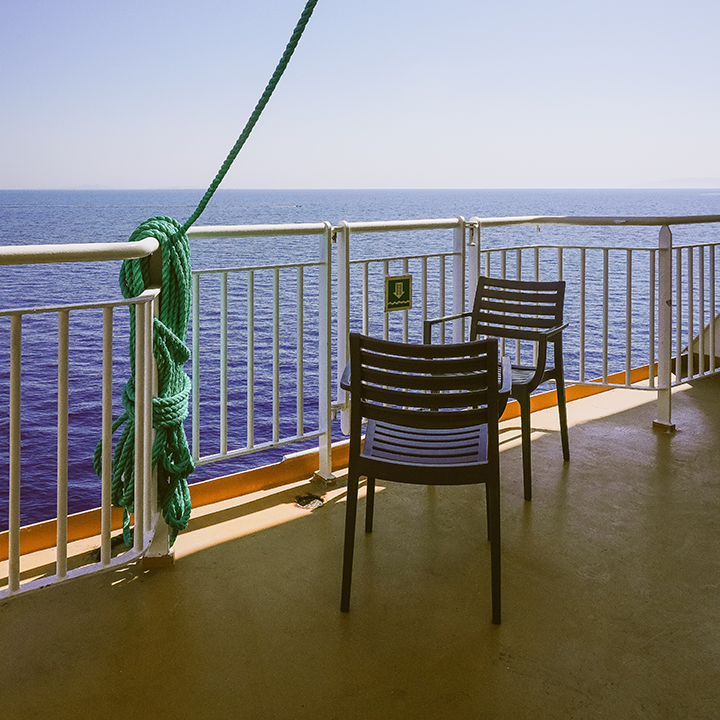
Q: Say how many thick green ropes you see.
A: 1